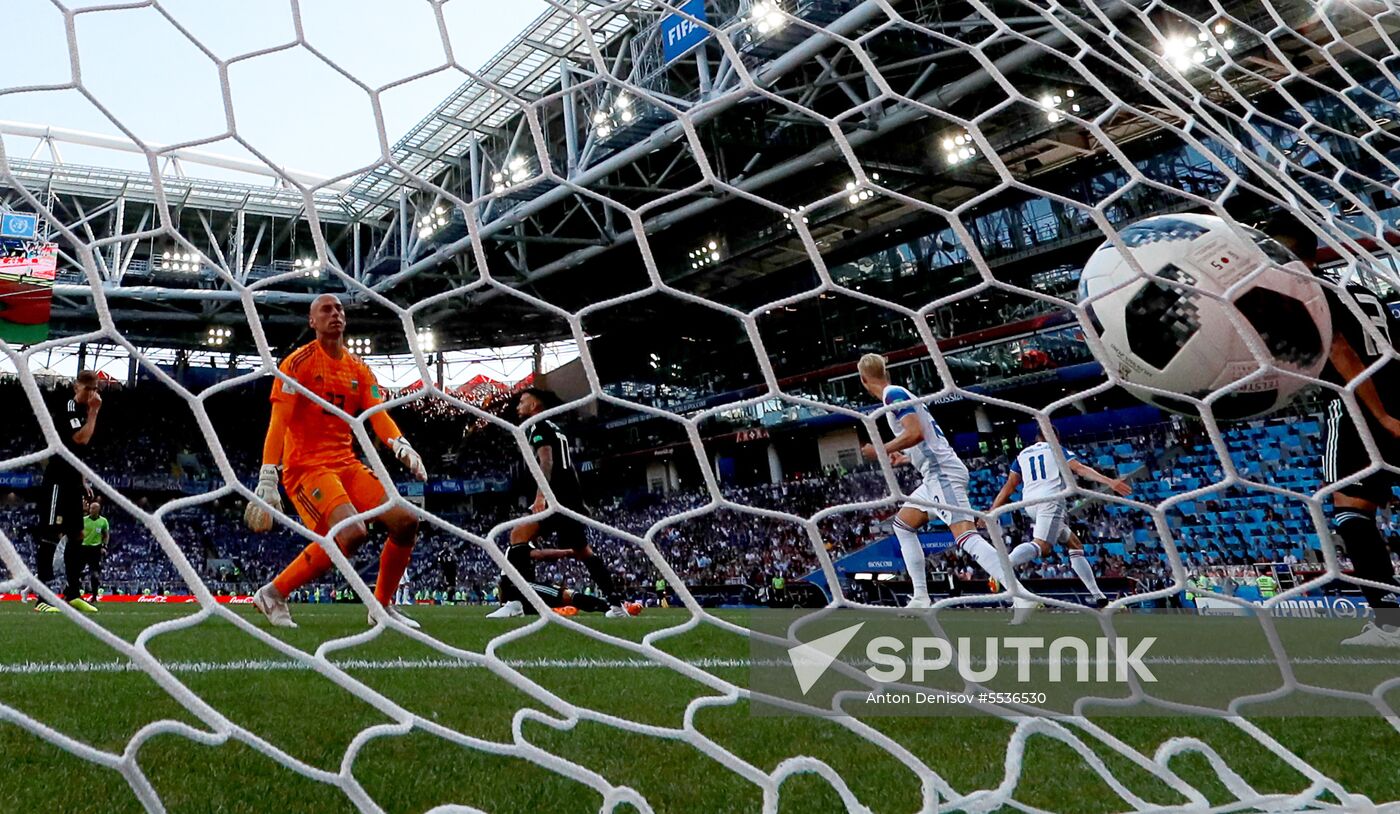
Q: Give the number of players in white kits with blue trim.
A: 2